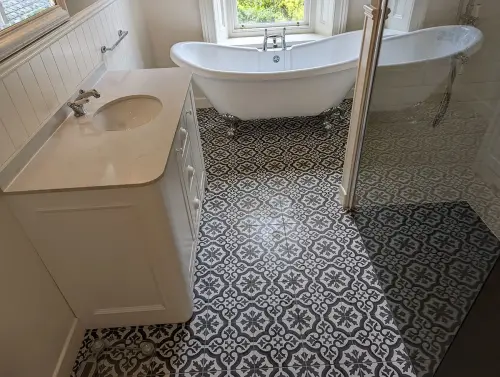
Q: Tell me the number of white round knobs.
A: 3